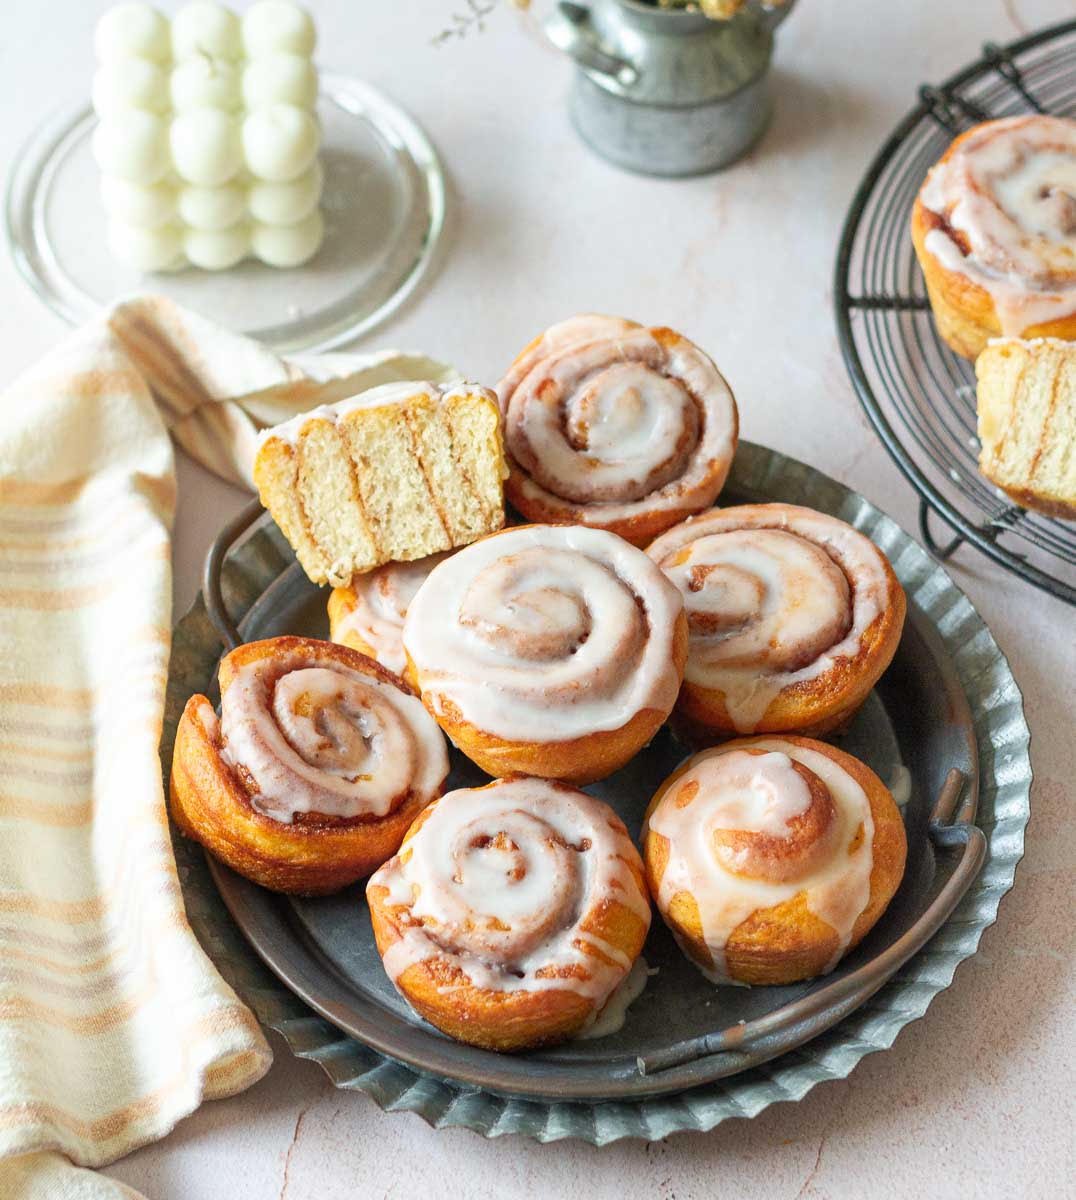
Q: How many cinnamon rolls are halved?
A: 2